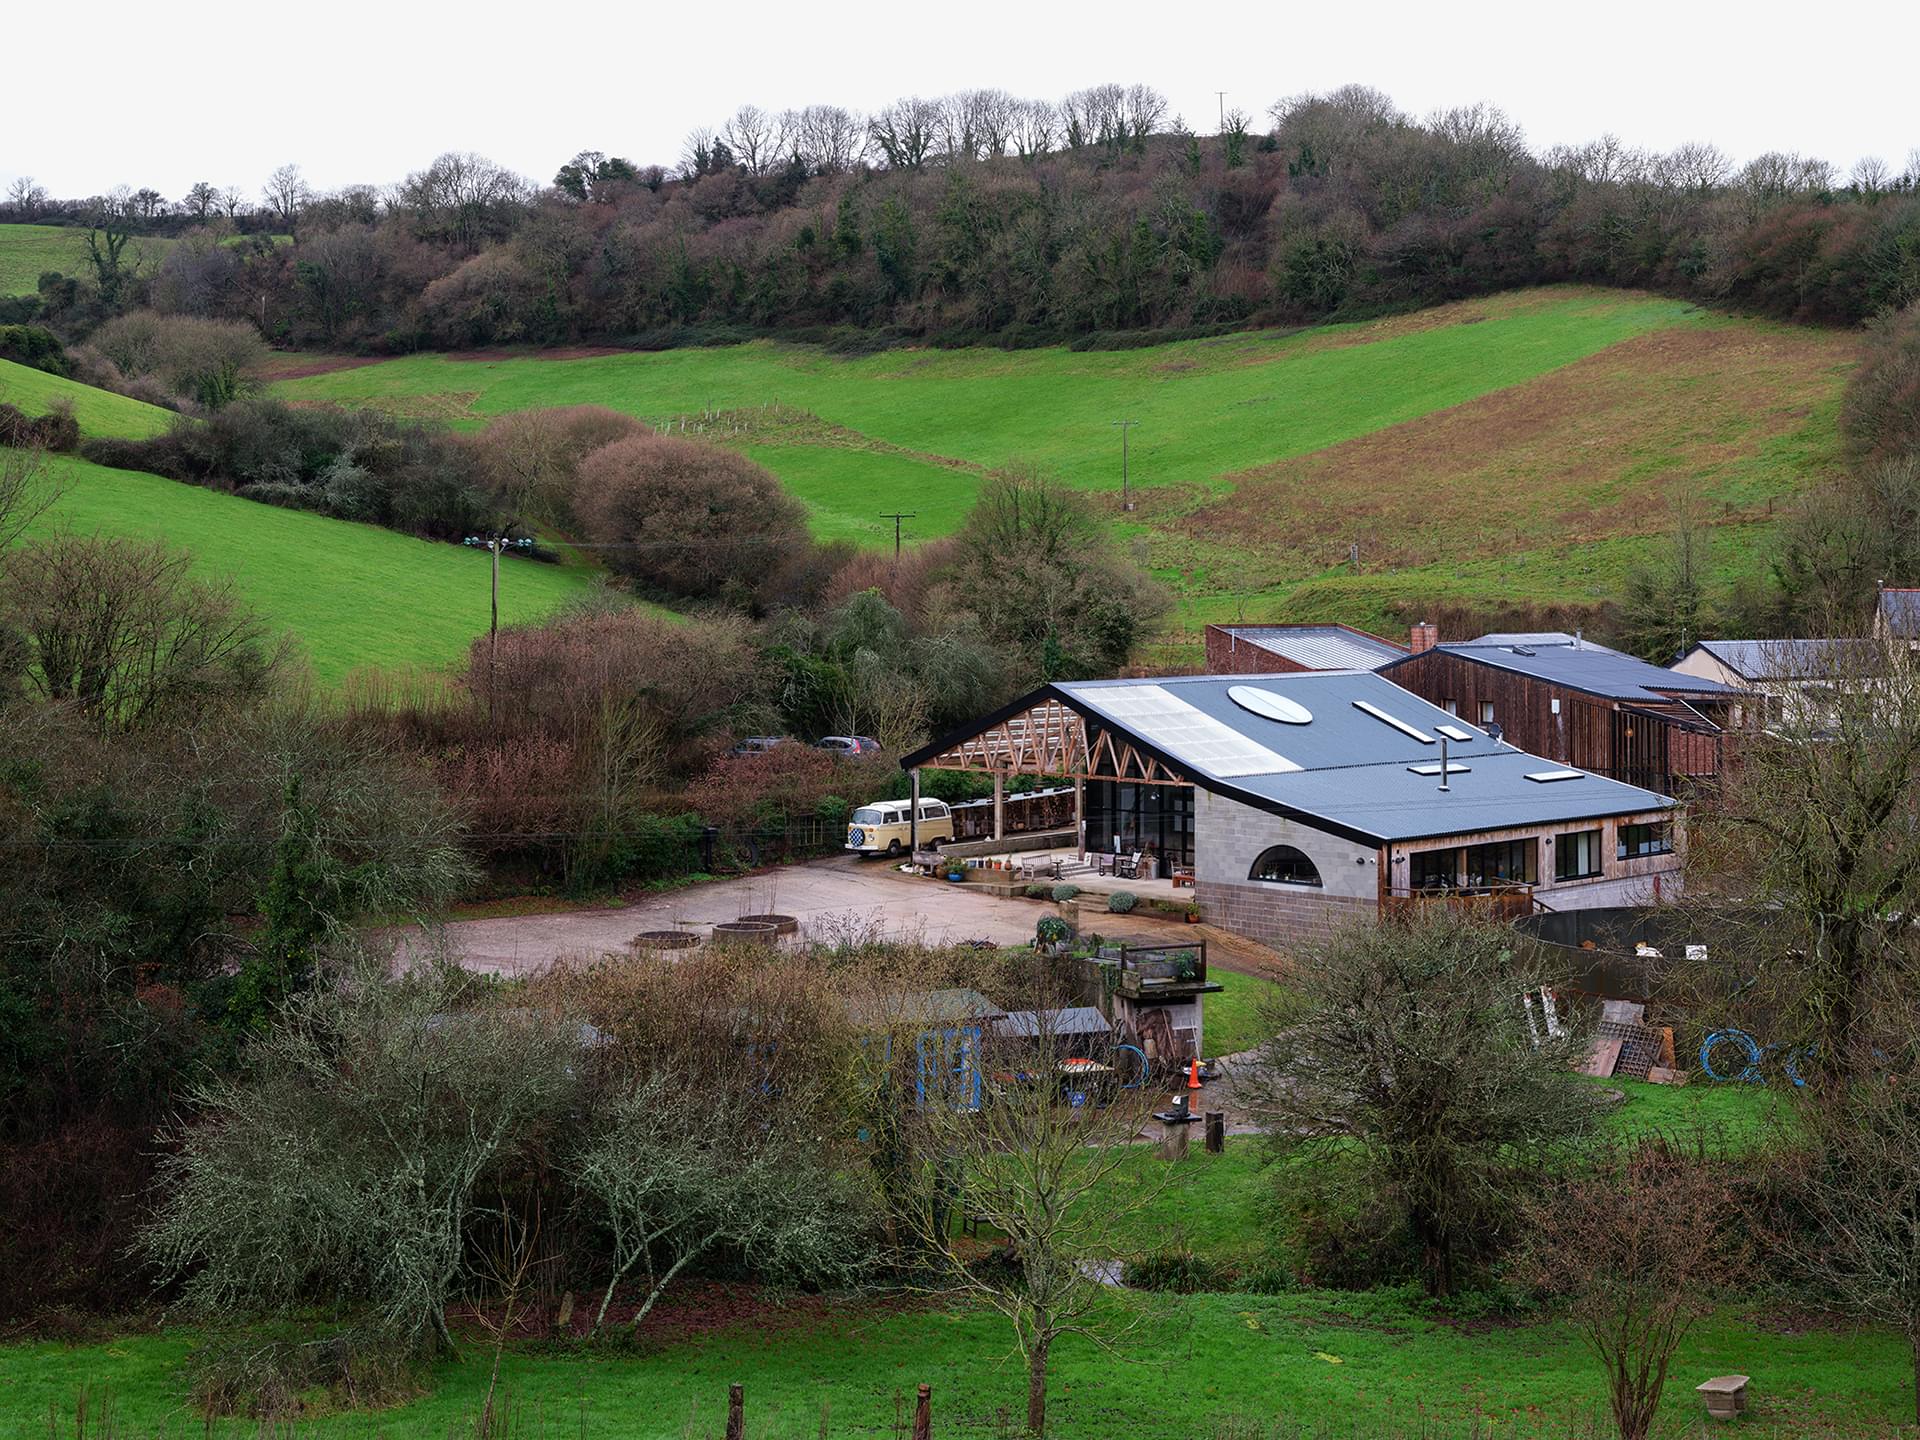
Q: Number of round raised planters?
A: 3